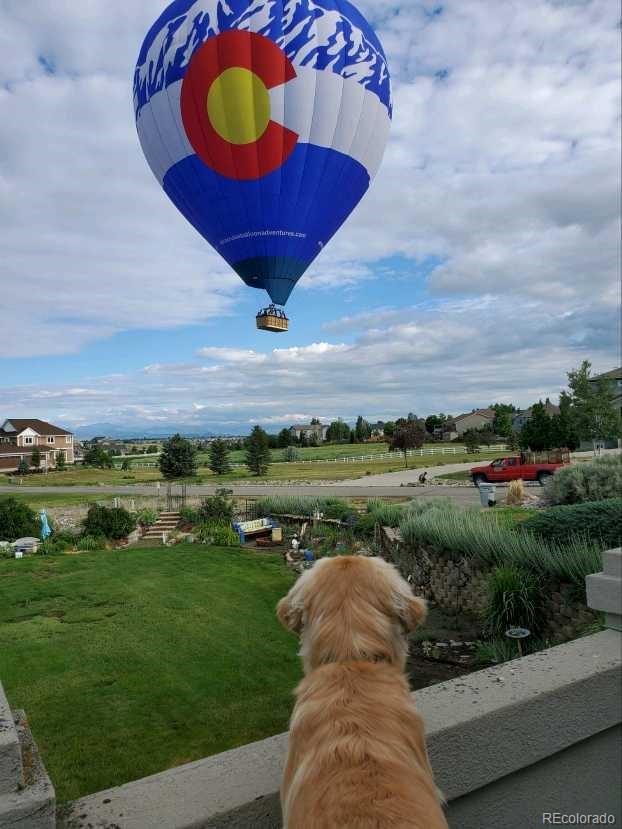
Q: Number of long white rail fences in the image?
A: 1